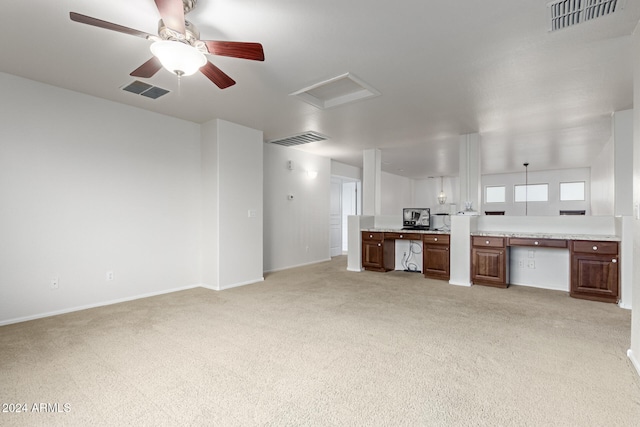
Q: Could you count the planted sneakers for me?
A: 0